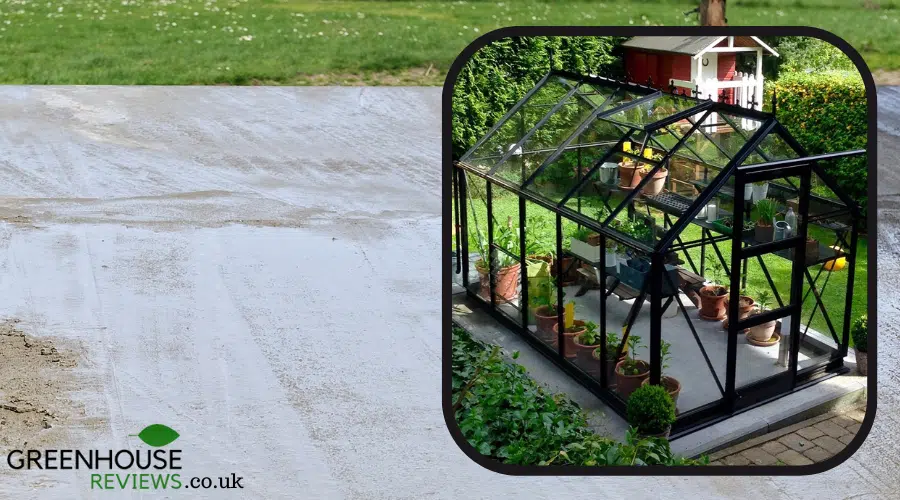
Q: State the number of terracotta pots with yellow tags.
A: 4